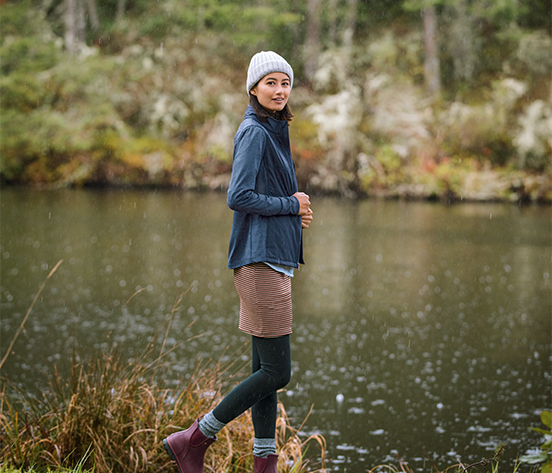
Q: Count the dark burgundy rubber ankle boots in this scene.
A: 2